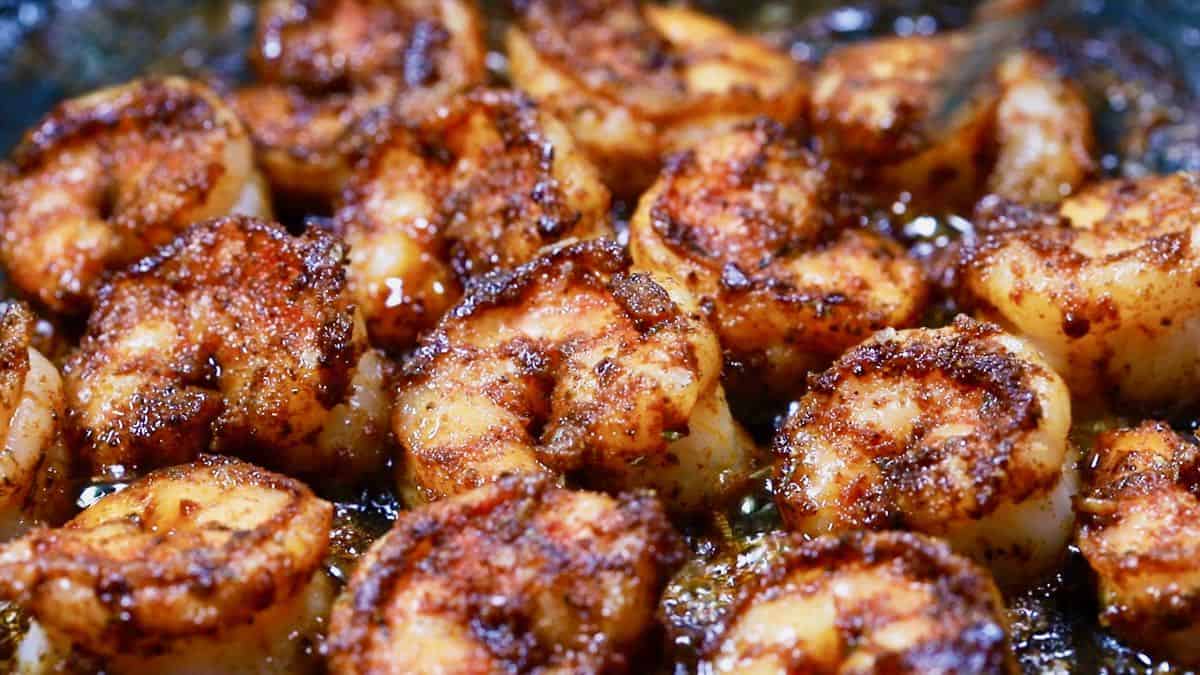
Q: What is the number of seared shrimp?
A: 15